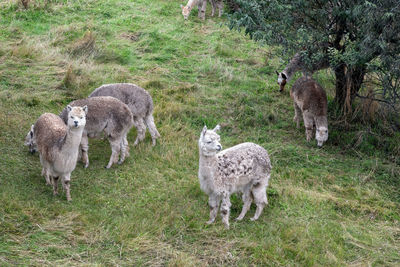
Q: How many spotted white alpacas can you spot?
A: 1